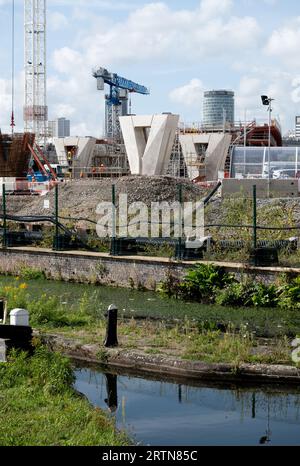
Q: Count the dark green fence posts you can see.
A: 5